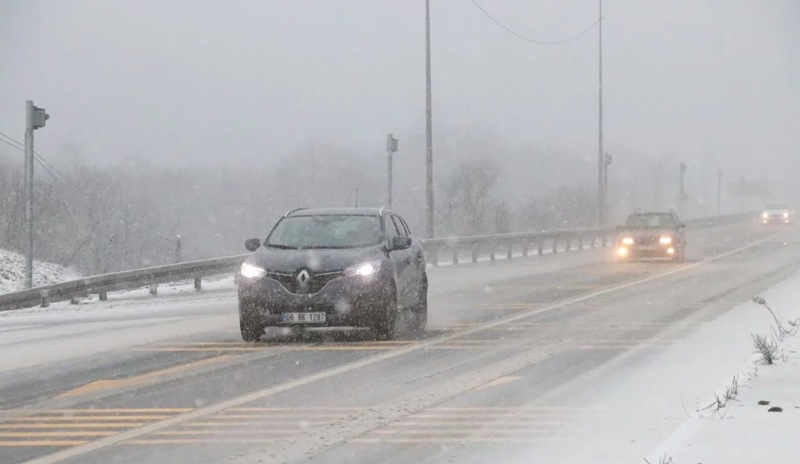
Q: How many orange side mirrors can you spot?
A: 0